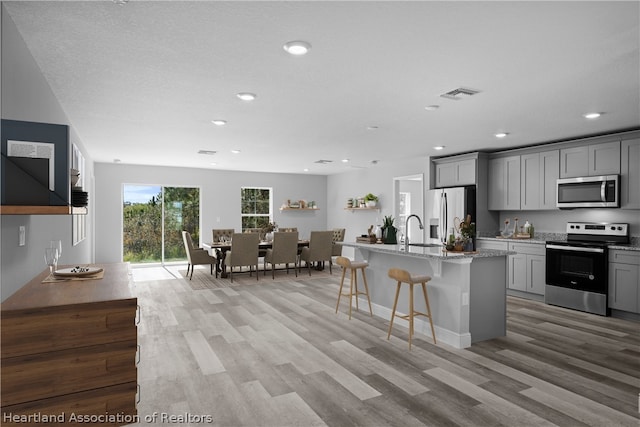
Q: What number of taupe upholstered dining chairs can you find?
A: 8